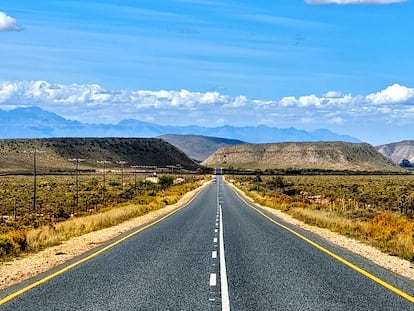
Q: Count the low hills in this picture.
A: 4